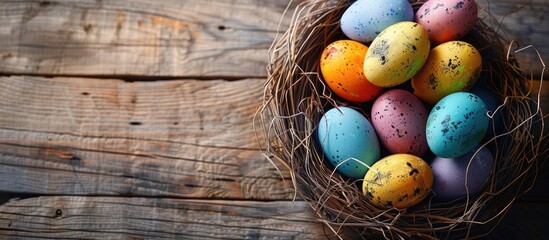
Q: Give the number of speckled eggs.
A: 9